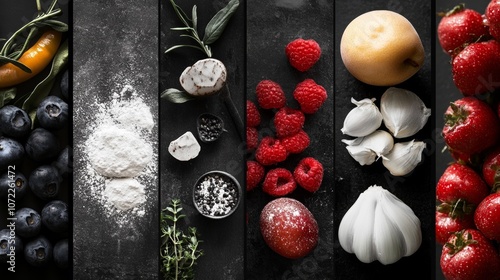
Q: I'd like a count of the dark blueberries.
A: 13